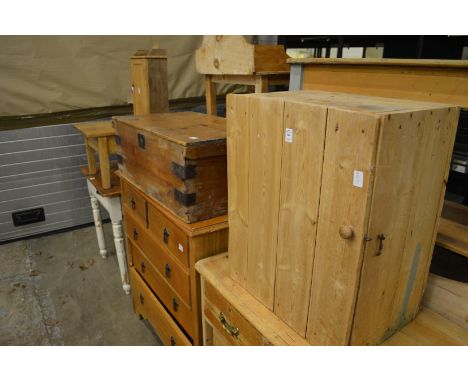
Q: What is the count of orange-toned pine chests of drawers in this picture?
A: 1